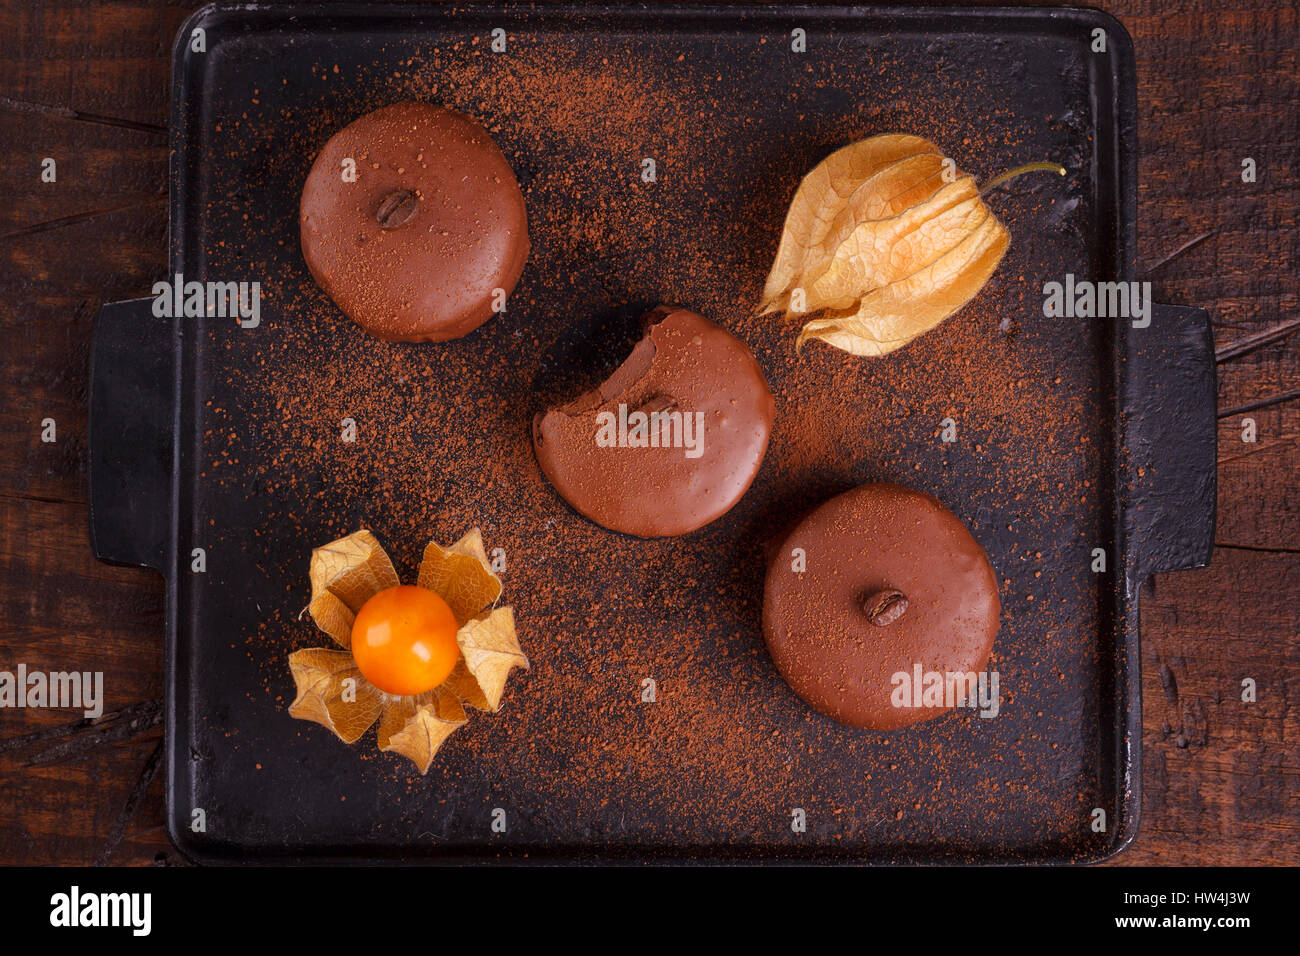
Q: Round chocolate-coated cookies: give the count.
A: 3